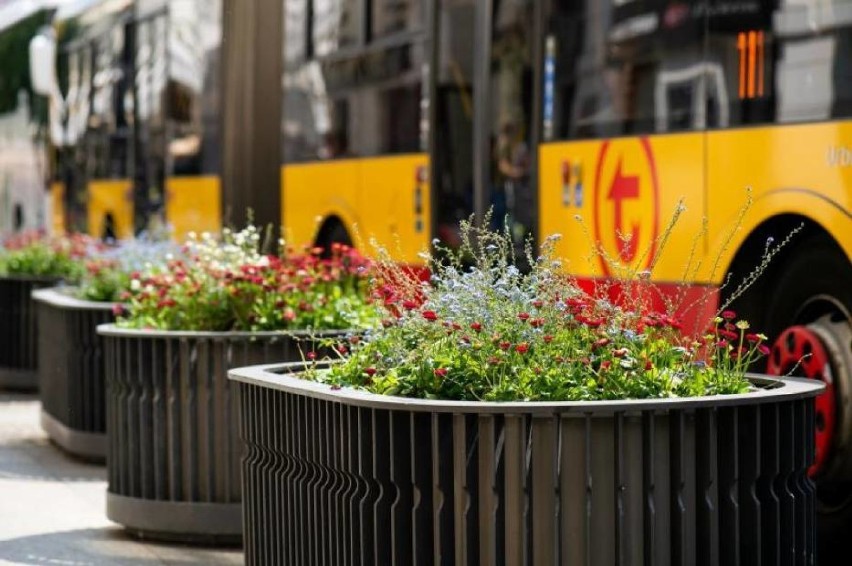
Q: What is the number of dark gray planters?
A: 4